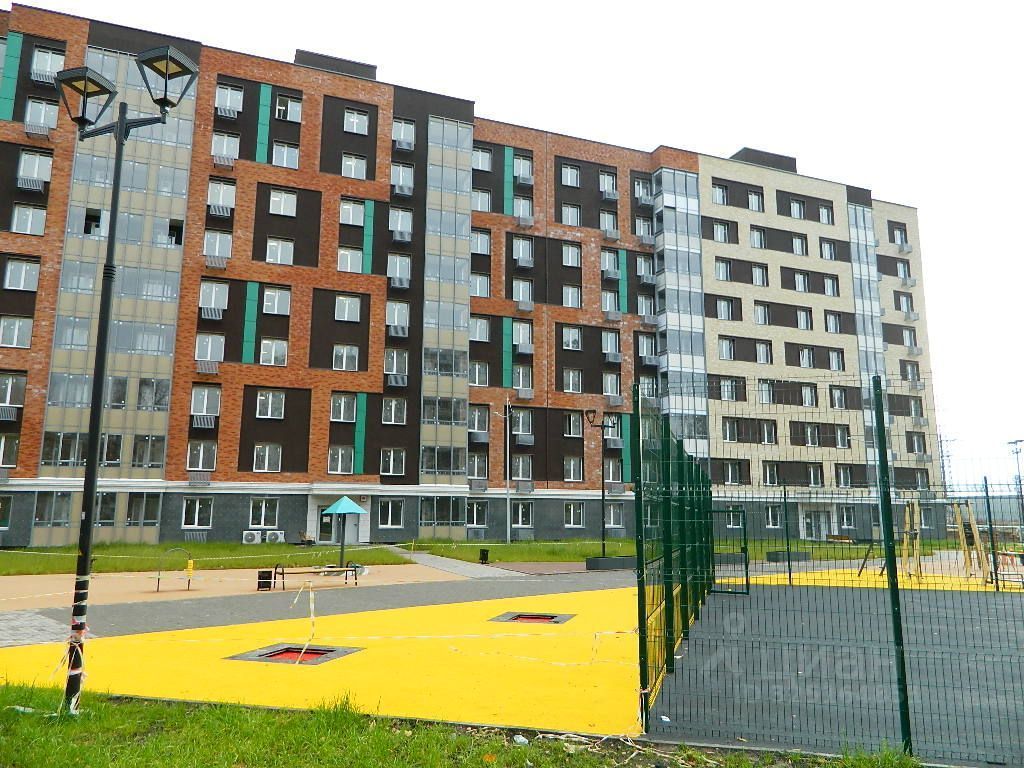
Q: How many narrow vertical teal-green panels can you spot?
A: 9